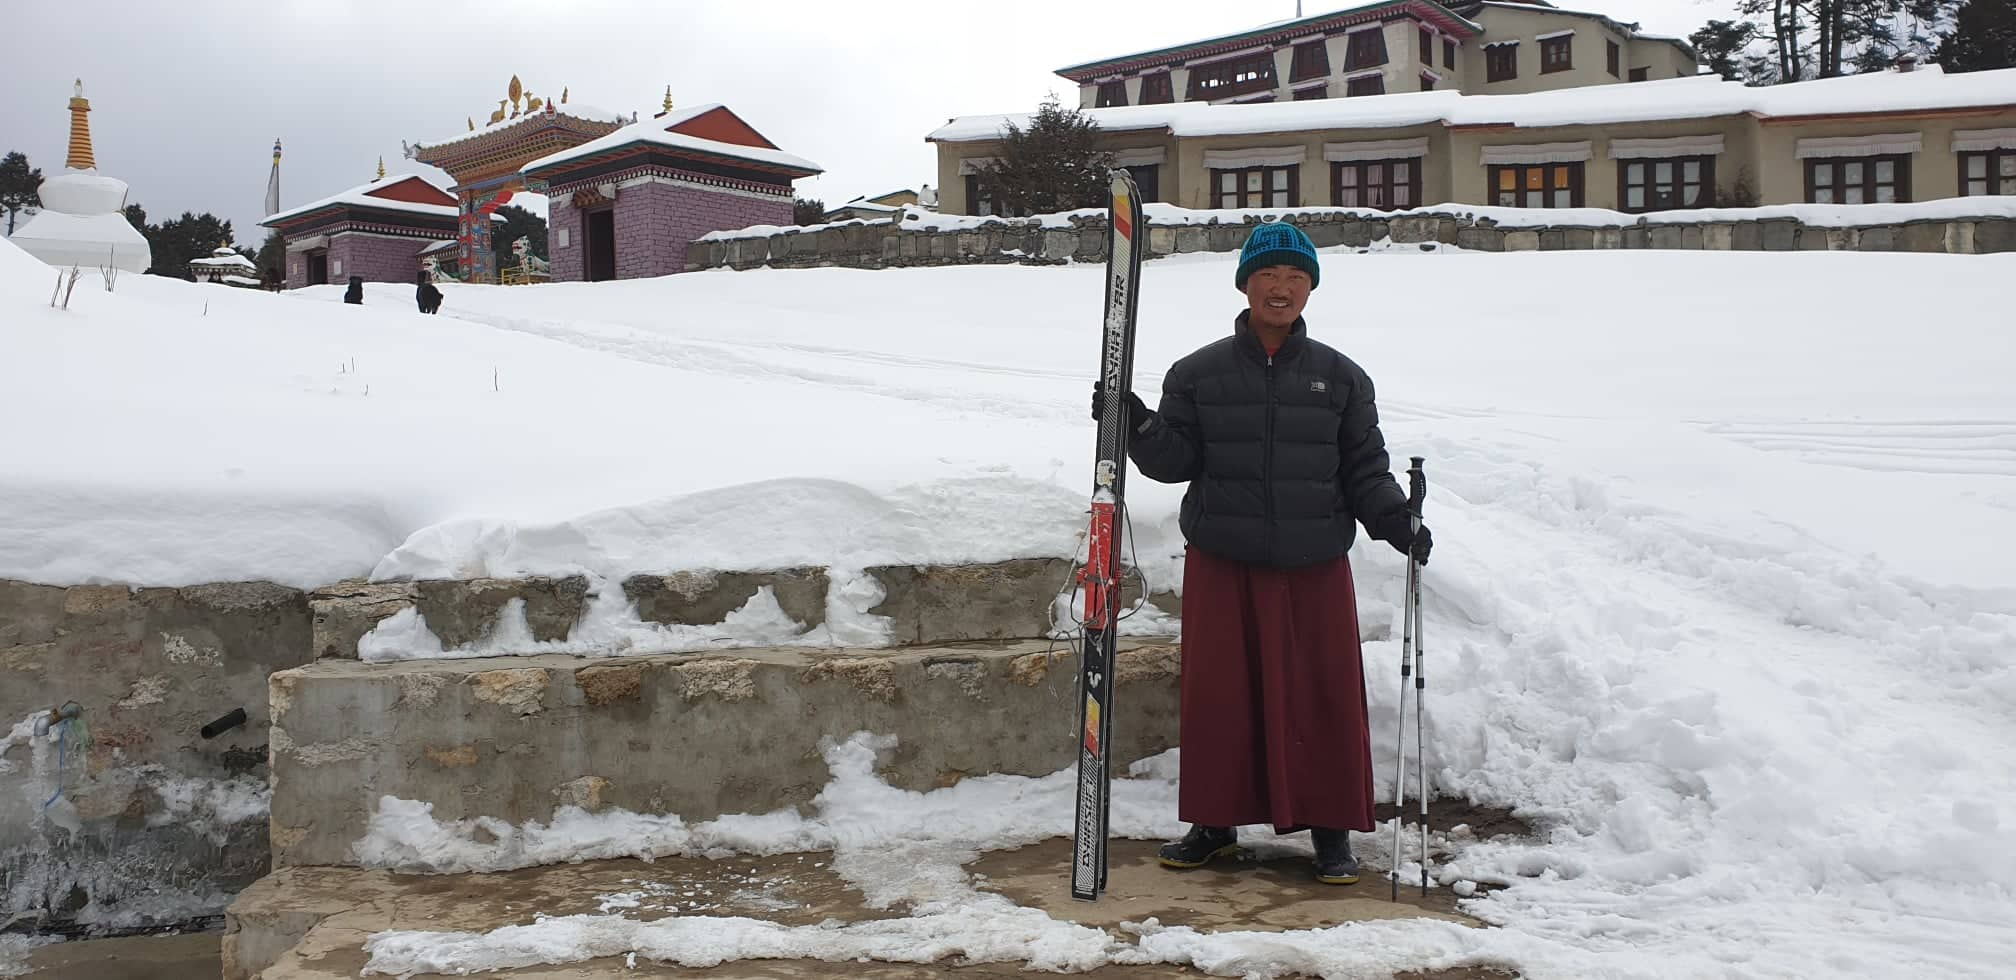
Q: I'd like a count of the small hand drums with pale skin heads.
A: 0